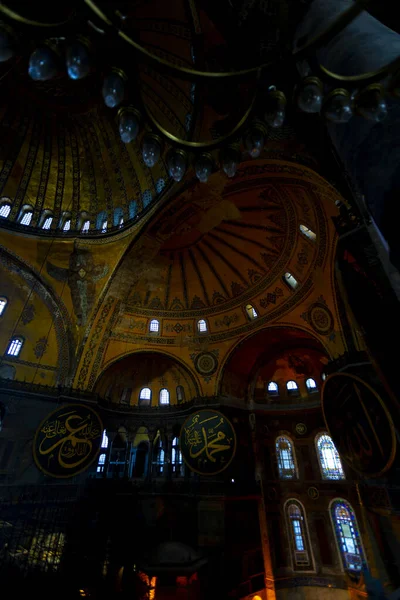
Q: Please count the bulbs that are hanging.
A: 14